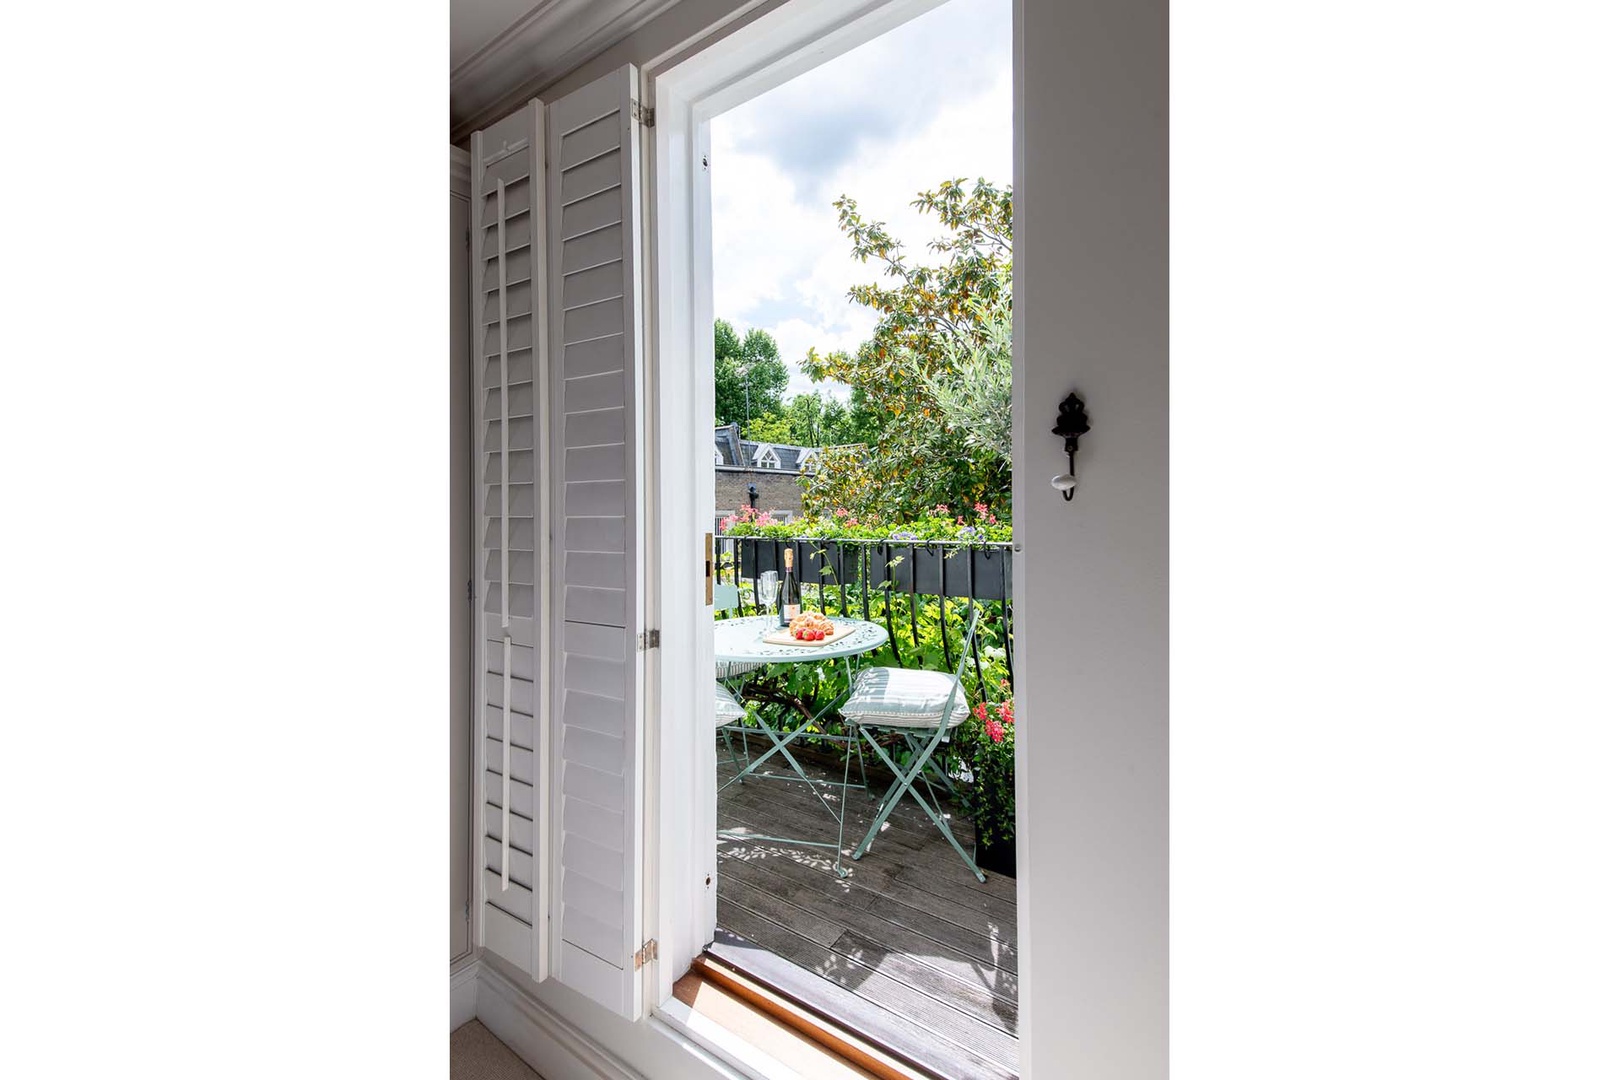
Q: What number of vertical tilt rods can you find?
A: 2